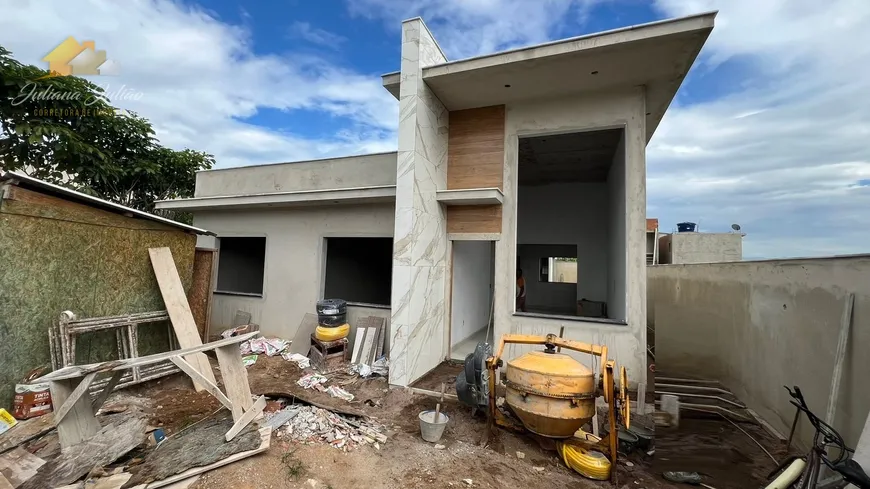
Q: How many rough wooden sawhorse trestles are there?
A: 1